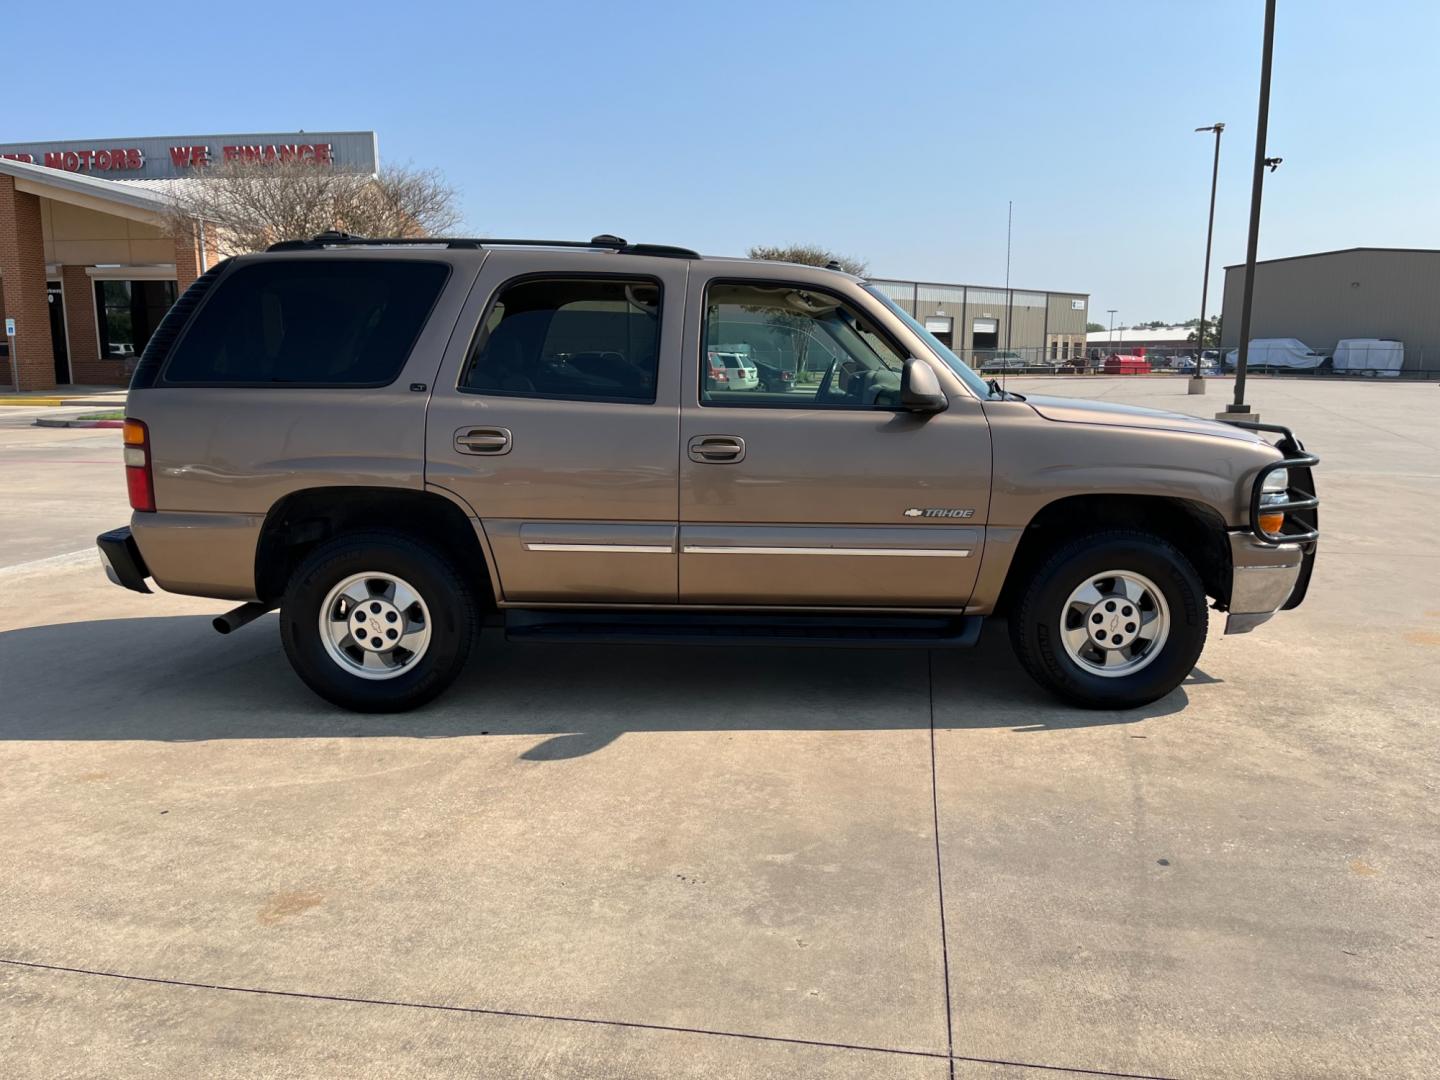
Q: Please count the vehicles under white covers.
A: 2